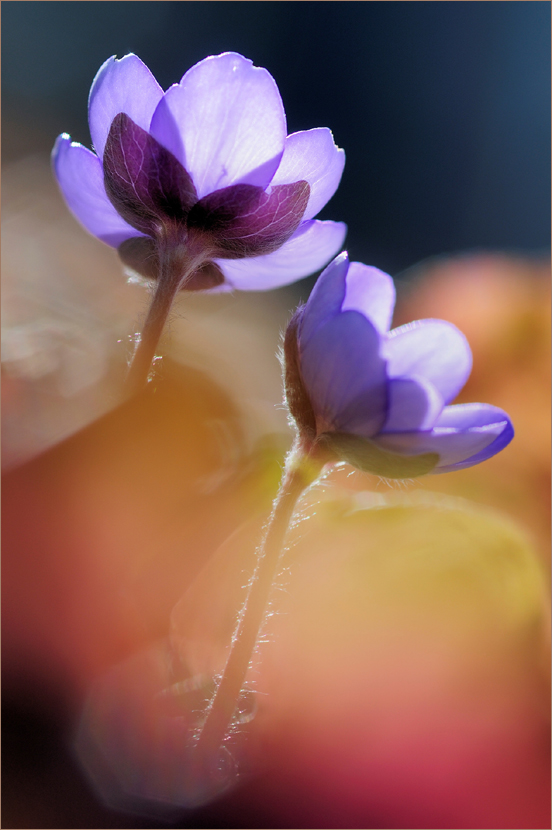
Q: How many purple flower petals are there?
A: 11